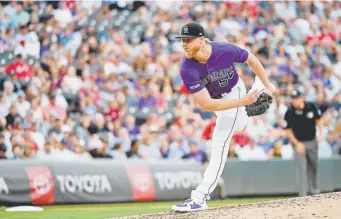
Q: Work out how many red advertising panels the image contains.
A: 2